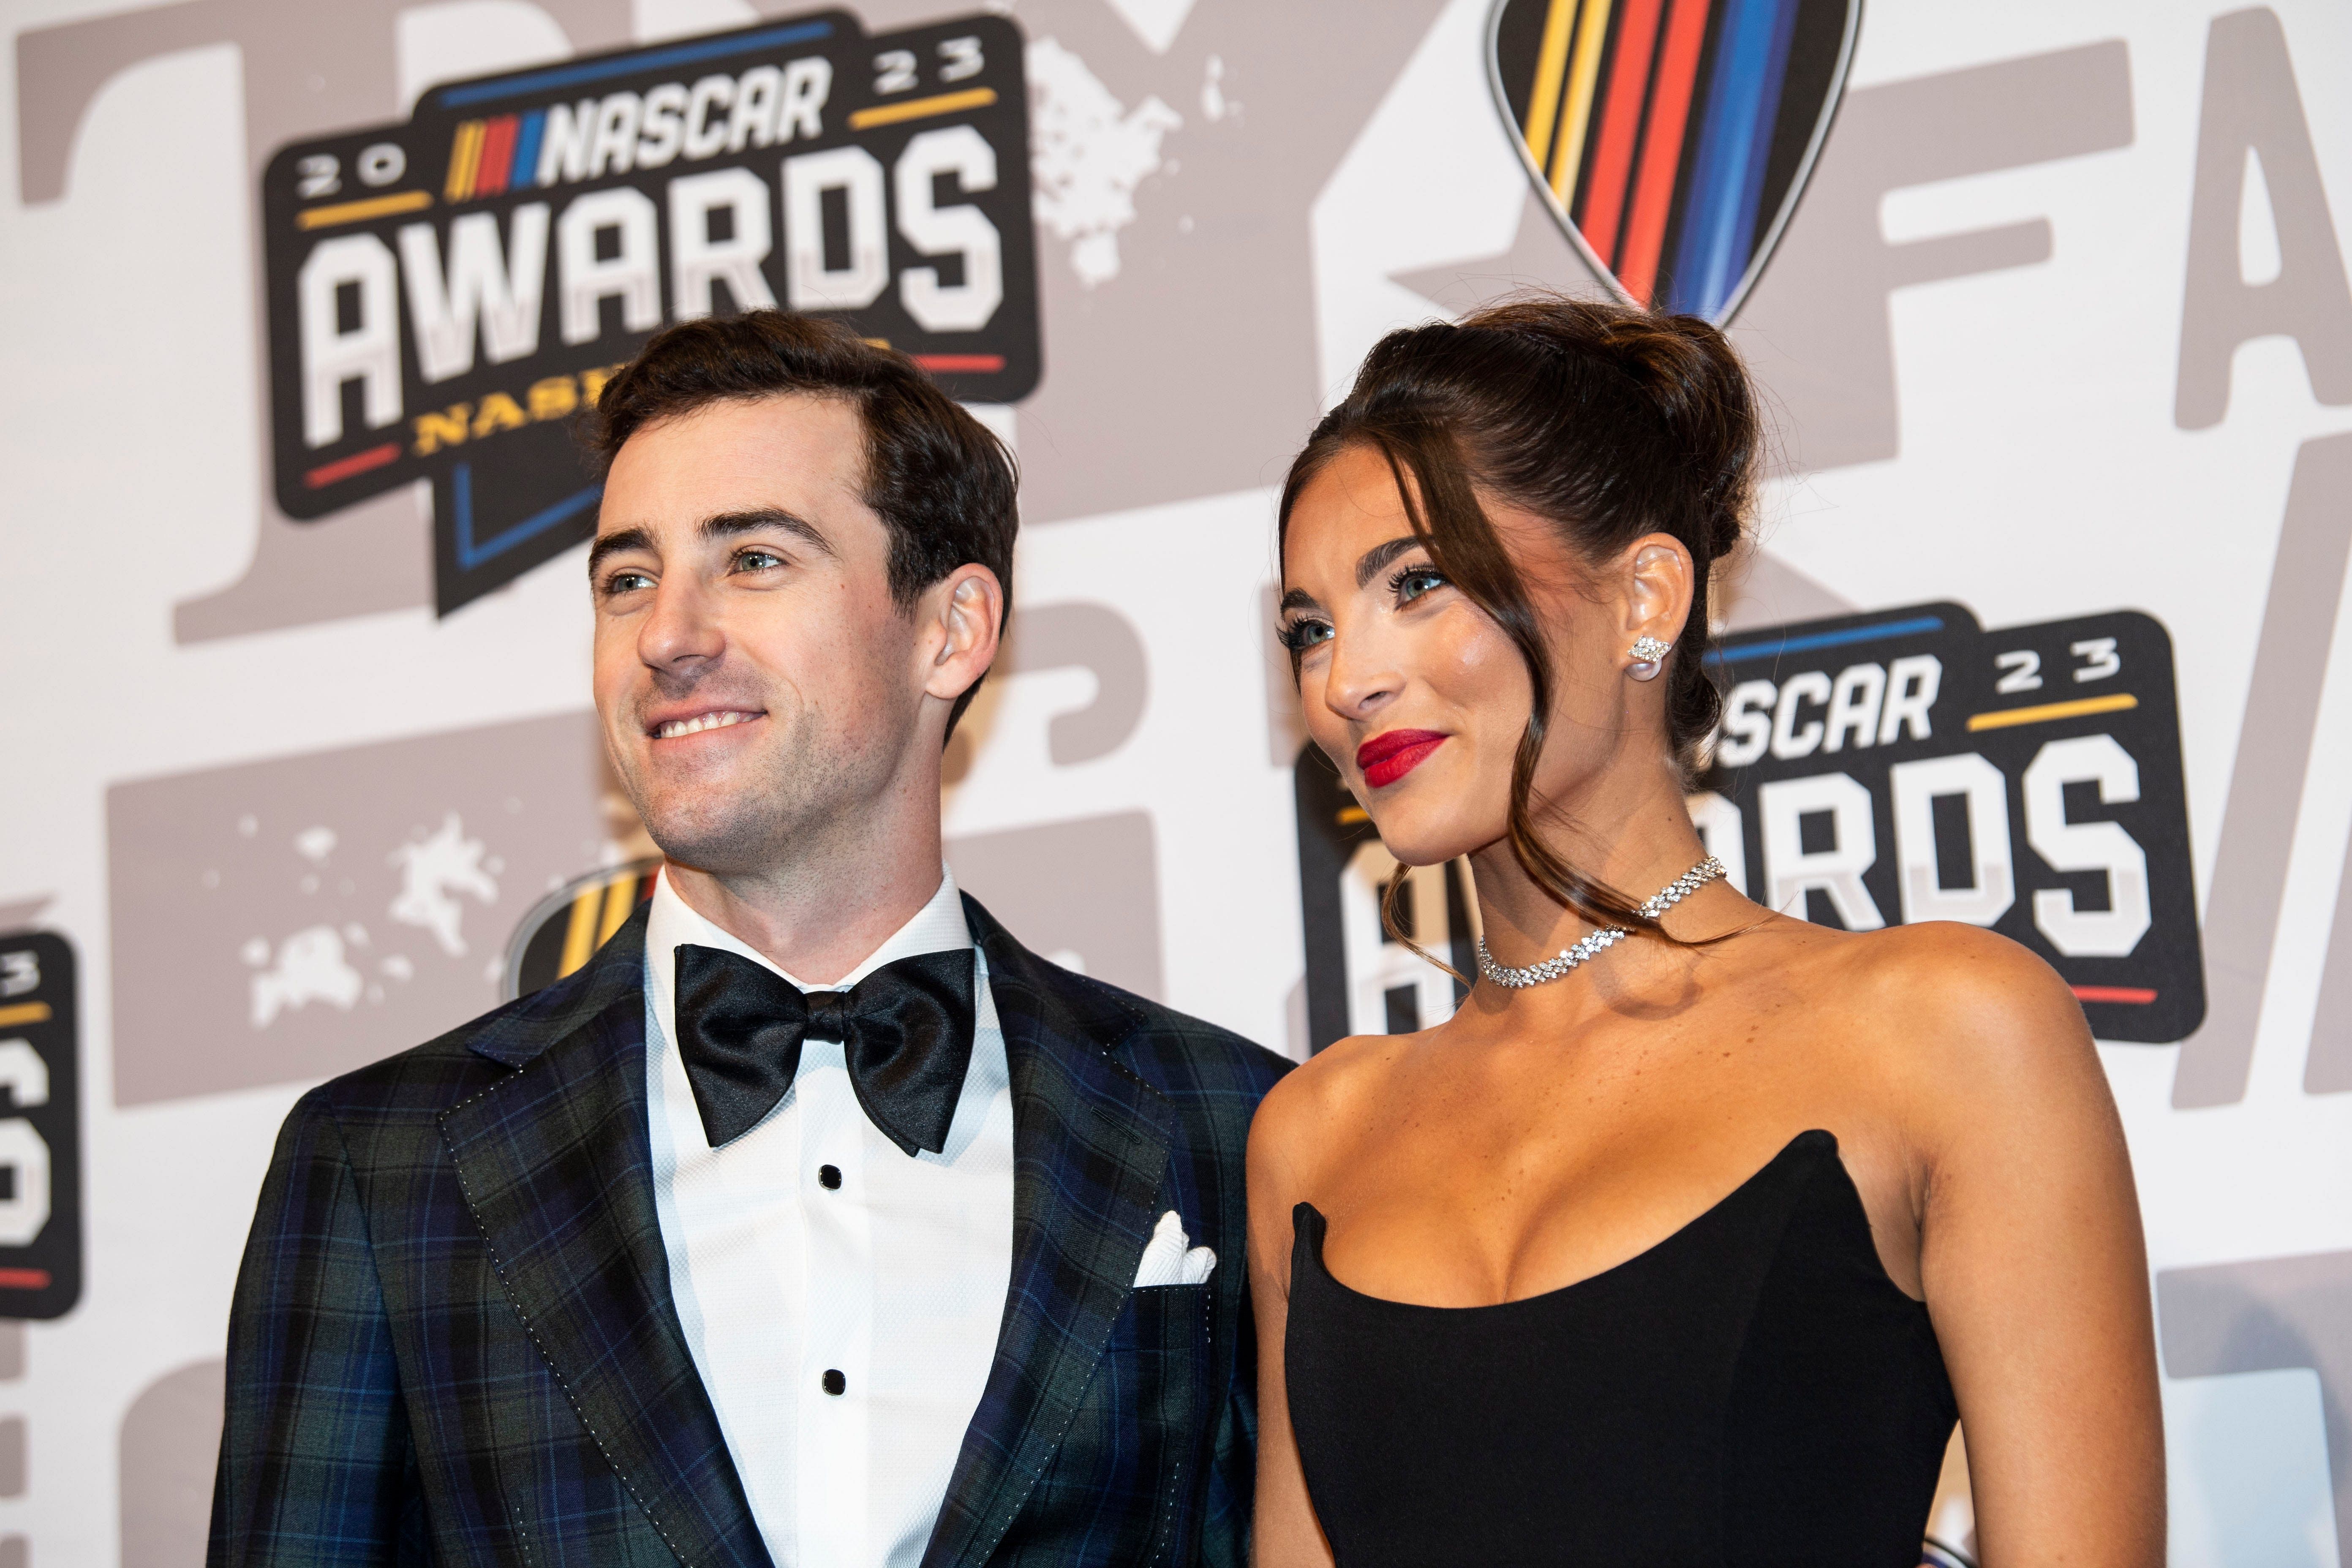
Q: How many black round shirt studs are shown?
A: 2